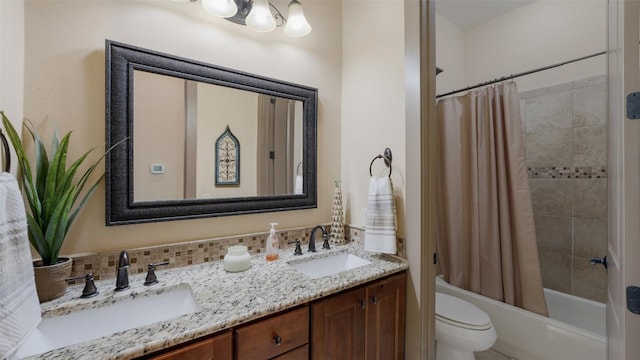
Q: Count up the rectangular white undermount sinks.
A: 2